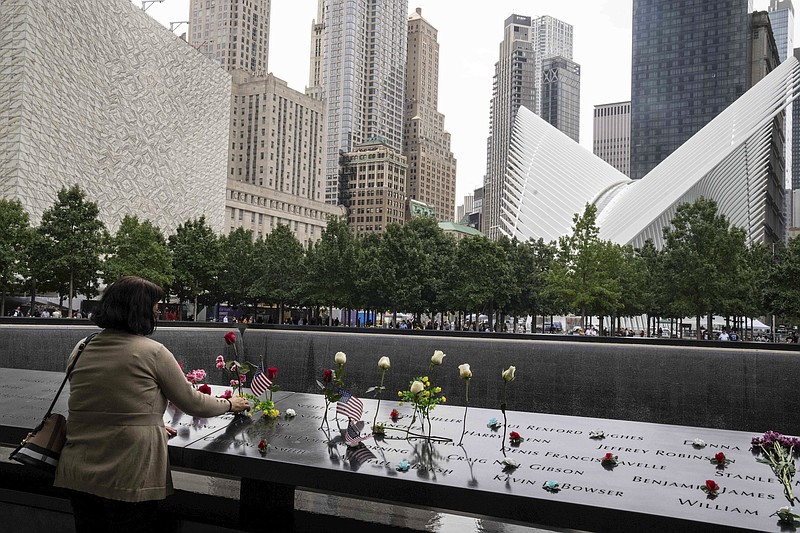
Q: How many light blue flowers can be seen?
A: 3